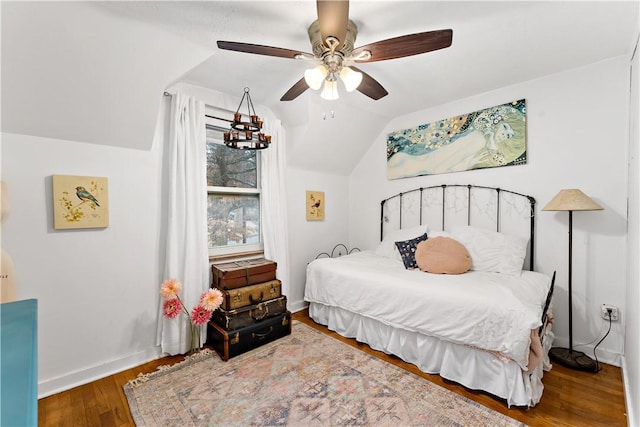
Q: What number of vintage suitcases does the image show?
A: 4